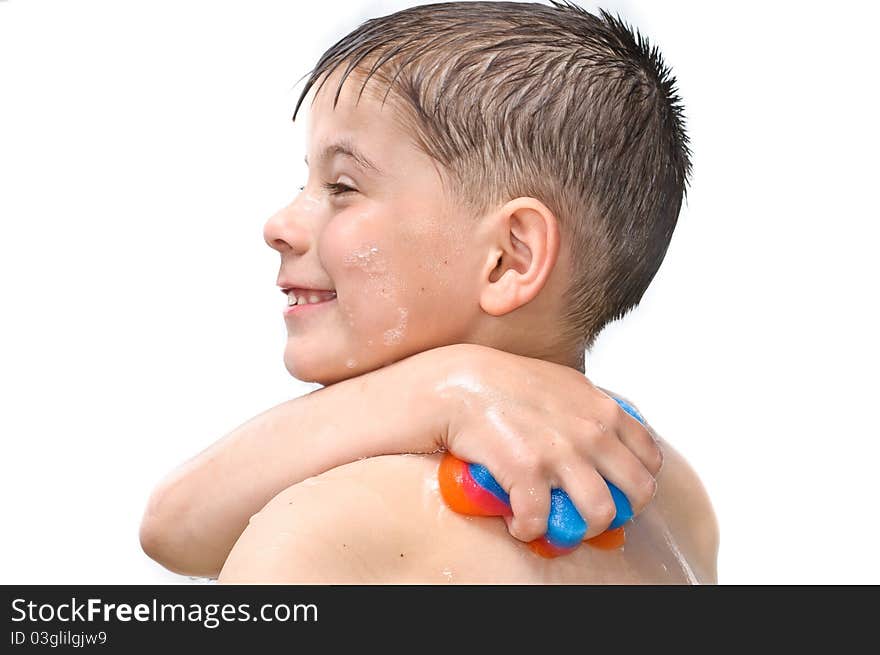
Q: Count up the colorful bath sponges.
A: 1